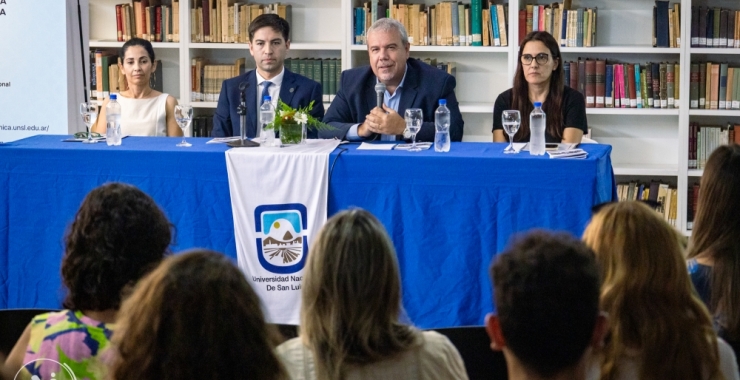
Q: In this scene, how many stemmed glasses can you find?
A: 4